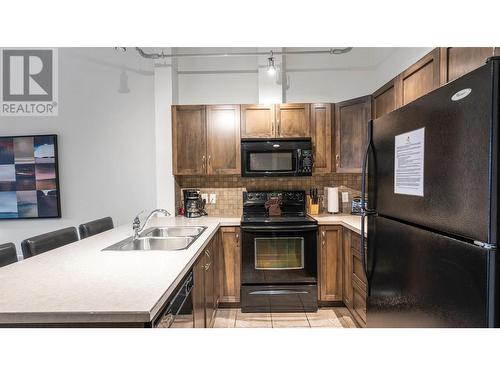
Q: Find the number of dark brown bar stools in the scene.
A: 3